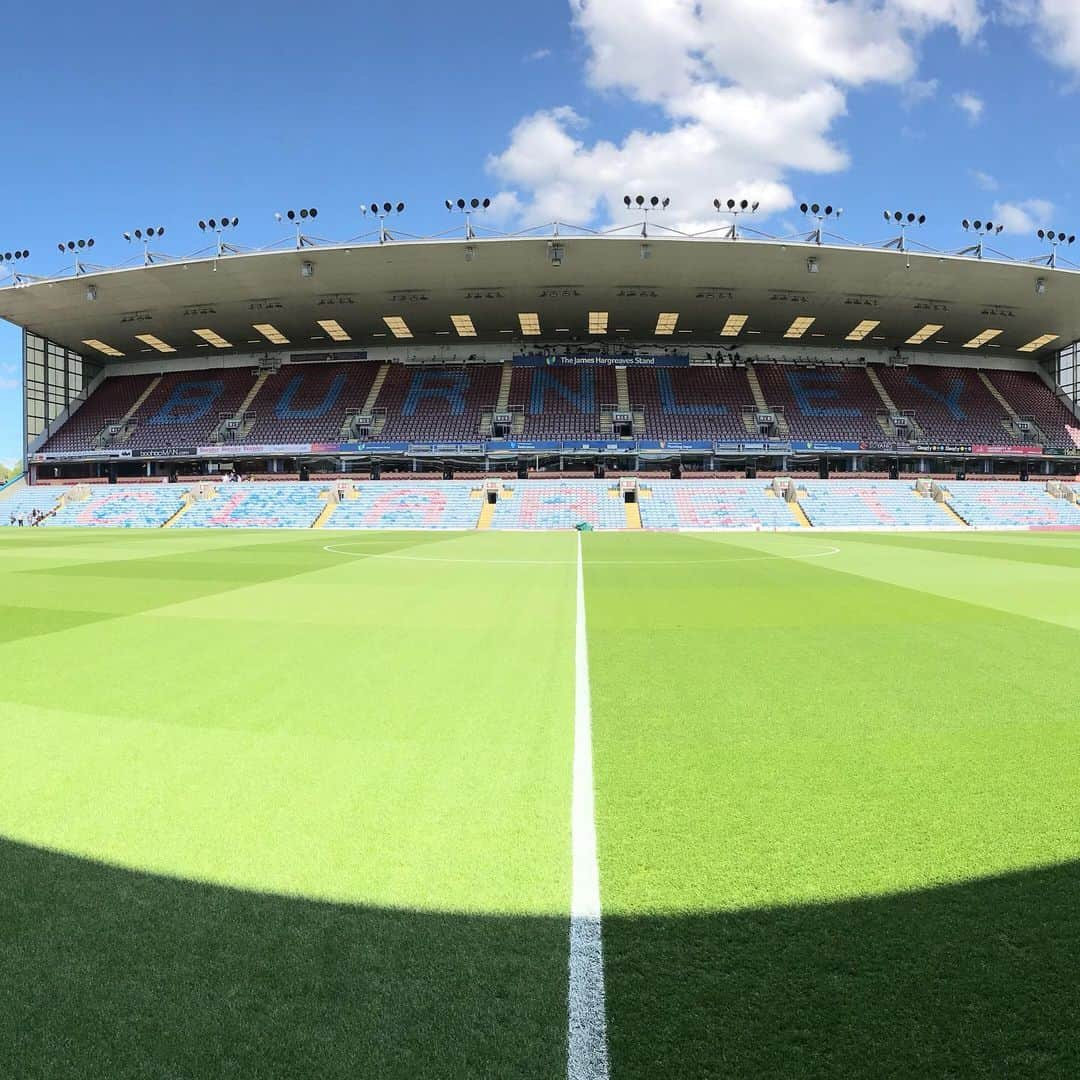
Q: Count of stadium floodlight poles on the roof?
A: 13